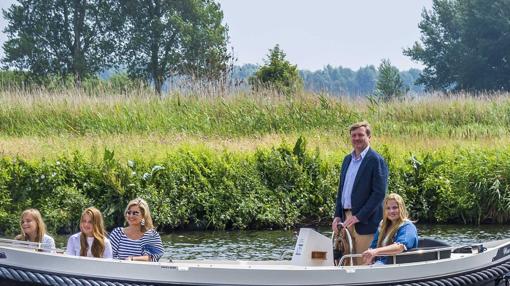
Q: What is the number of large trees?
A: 3